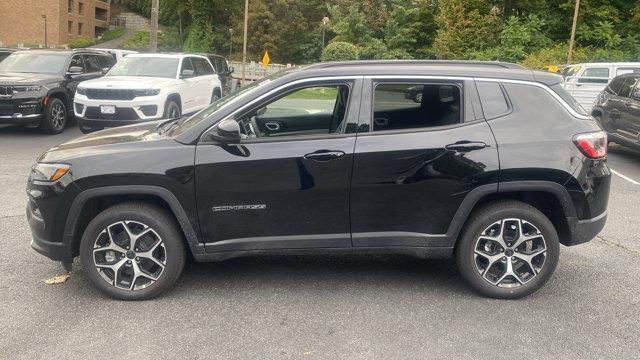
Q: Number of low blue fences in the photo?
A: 0